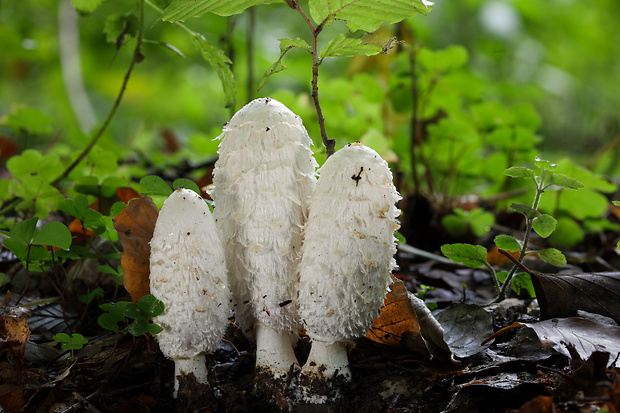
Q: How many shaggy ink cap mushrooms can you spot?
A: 3